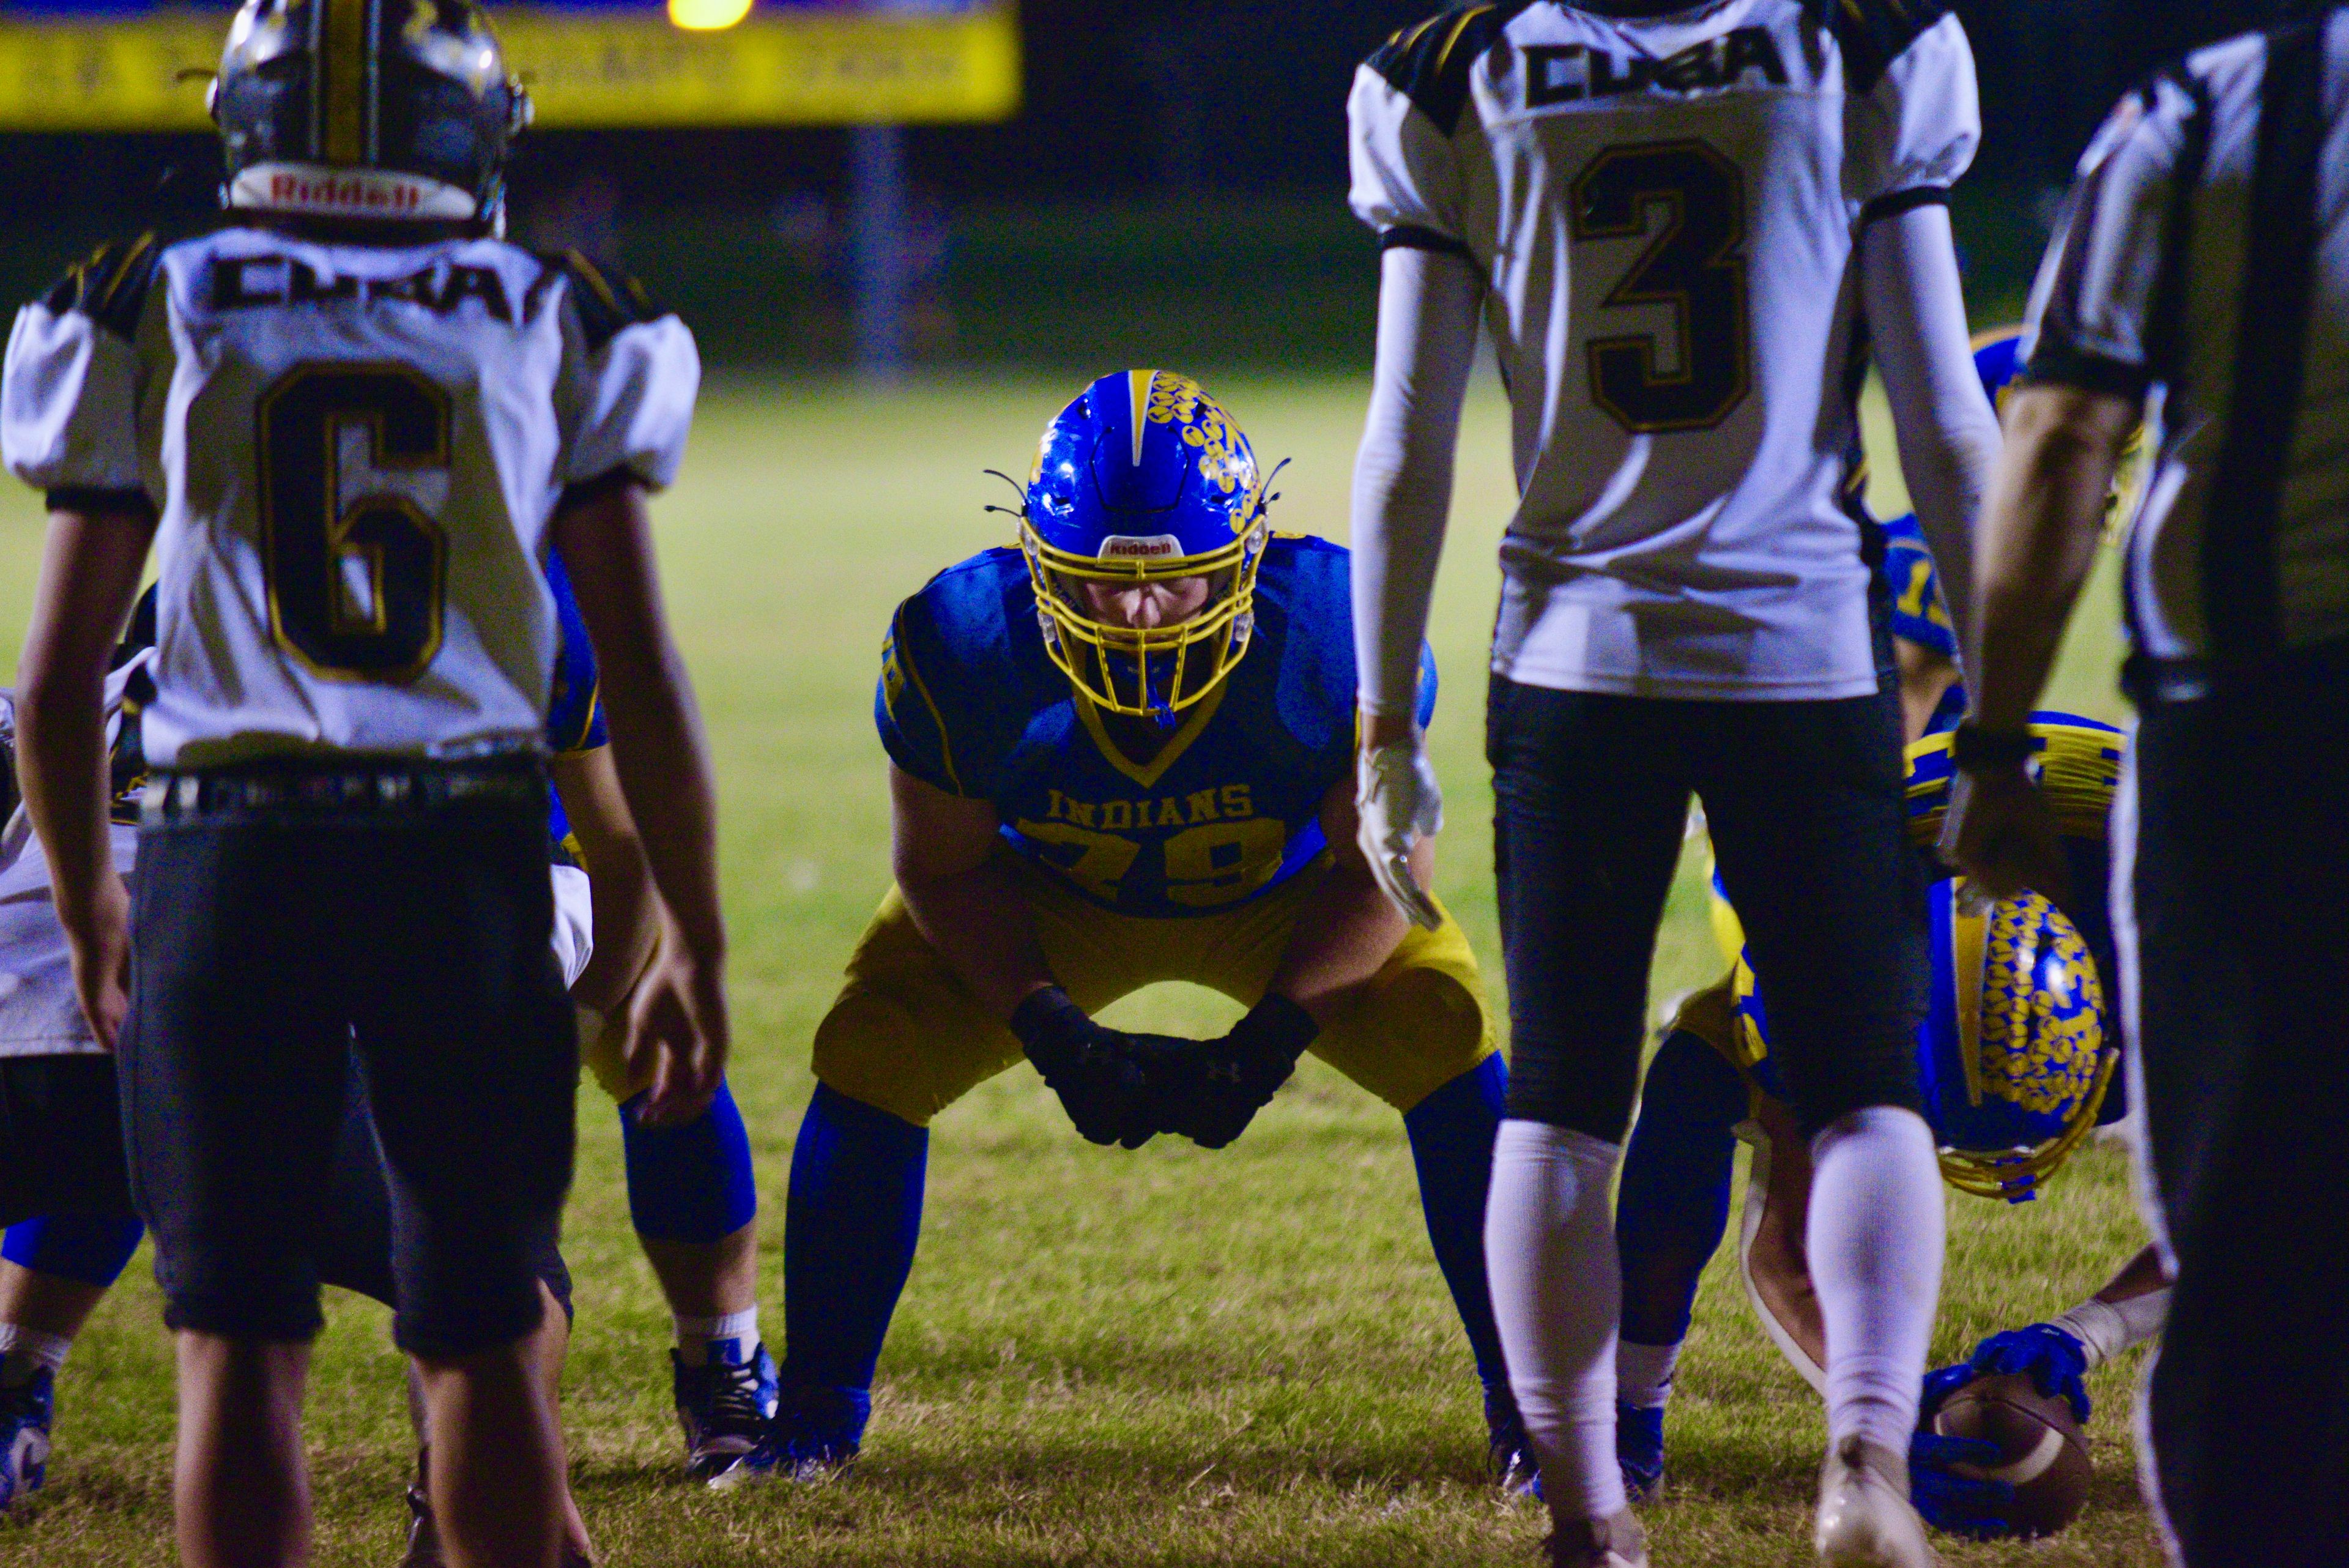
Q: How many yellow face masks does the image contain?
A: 2